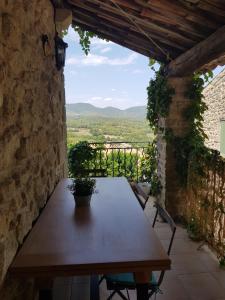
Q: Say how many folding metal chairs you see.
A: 2